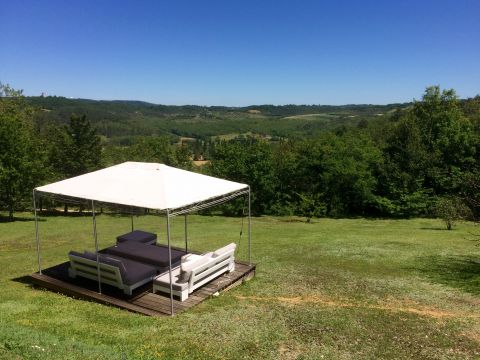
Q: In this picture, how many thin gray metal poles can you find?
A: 6